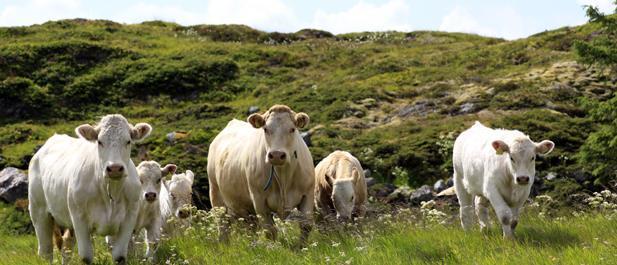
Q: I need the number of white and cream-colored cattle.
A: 6